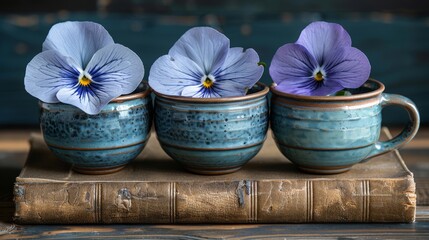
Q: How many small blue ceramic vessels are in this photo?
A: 3